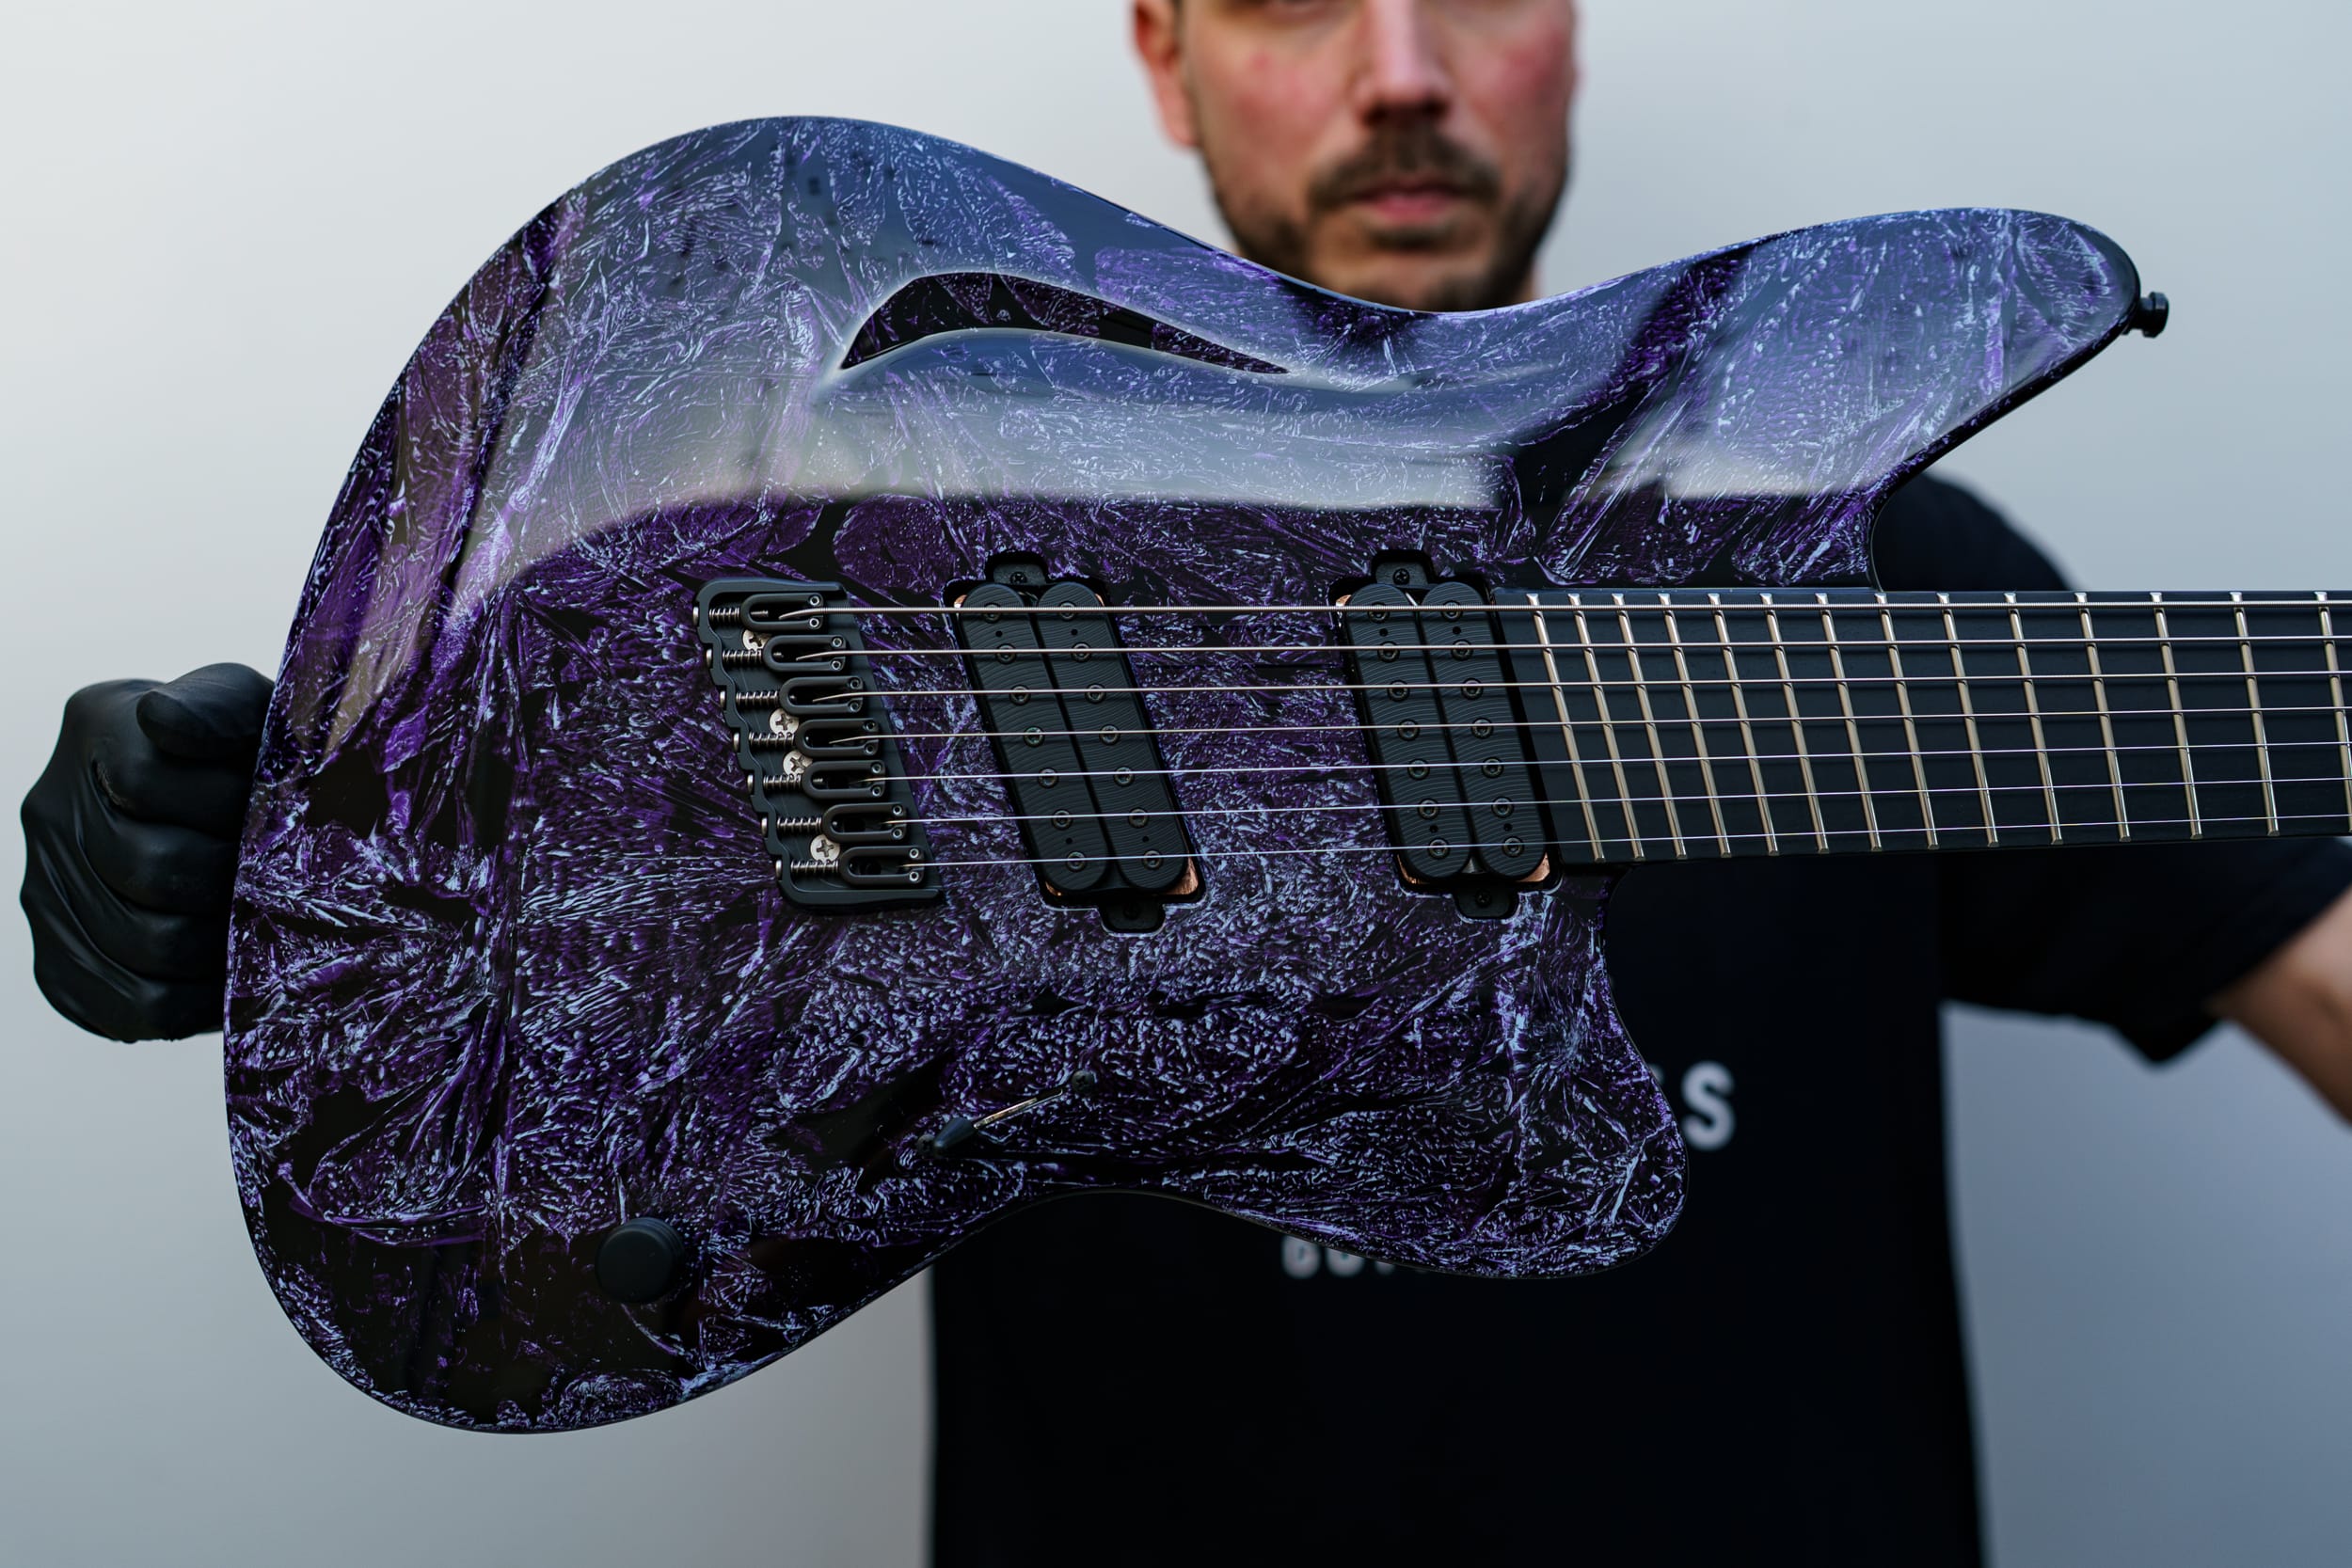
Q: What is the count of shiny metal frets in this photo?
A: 14